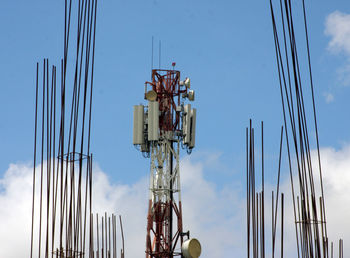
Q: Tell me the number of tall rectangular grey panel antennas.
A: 4